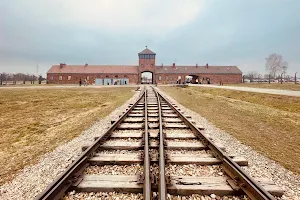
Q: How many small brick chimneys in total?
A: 6